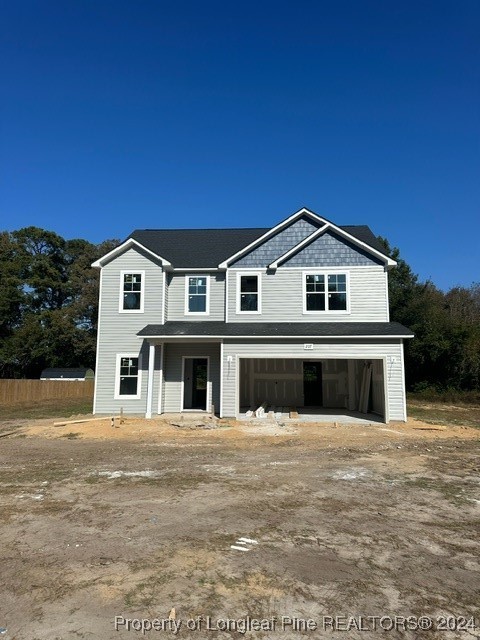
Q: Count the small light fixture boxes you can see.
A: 2